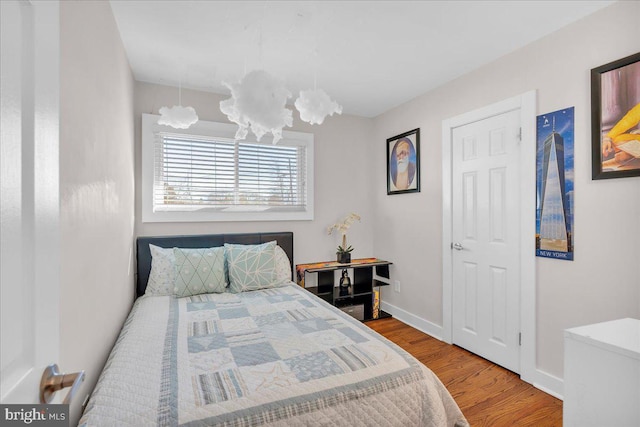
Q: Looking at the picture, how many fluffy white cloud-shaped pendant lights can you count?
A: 3